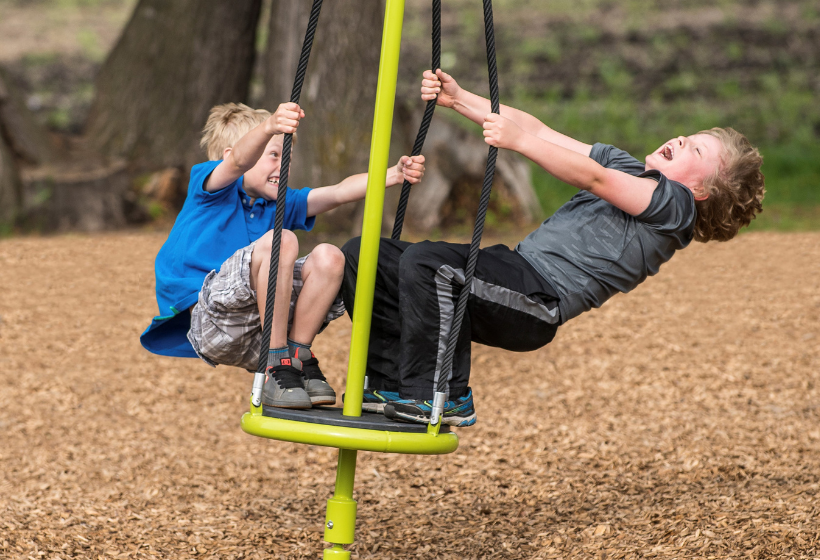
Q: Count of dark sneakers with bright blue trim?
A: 2